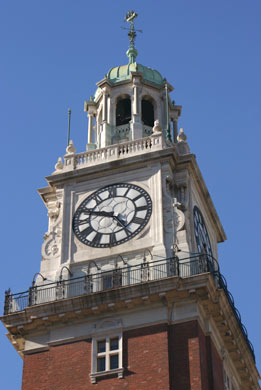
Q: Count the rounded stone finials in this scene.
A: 4